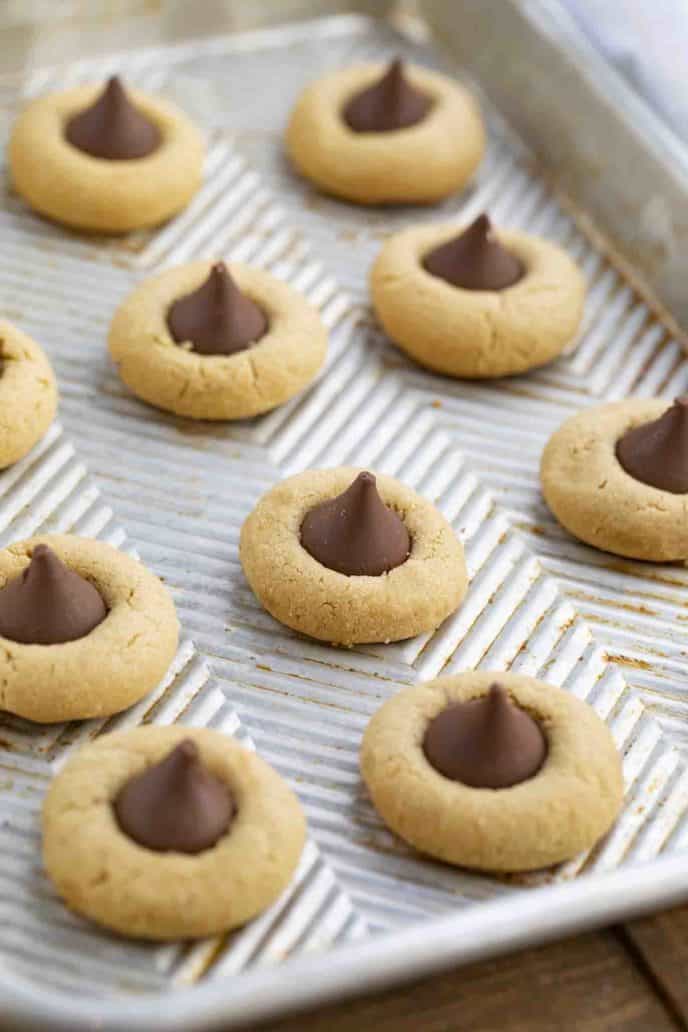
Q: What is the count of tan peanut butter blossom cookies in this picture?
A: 10